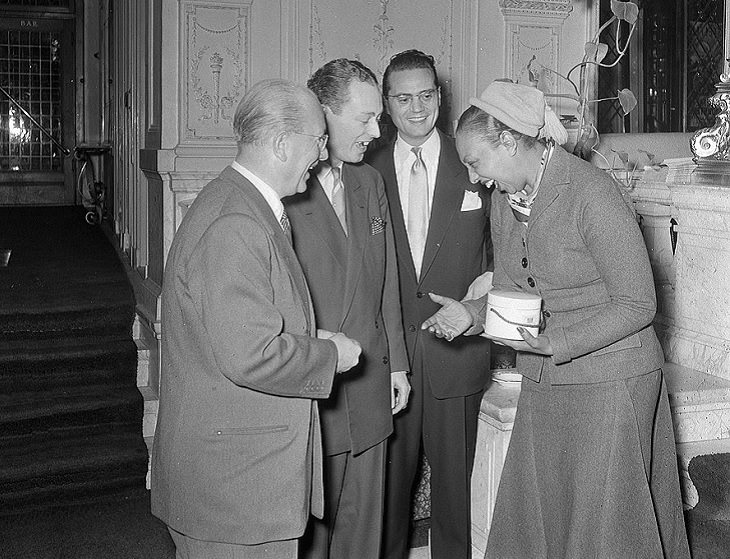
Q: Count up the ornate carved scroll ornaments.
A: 1